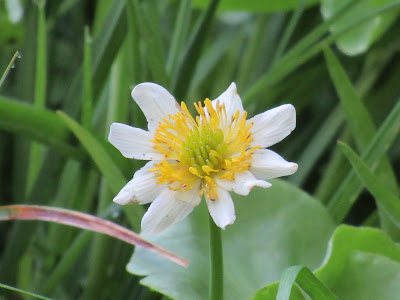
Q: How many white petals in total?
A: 9